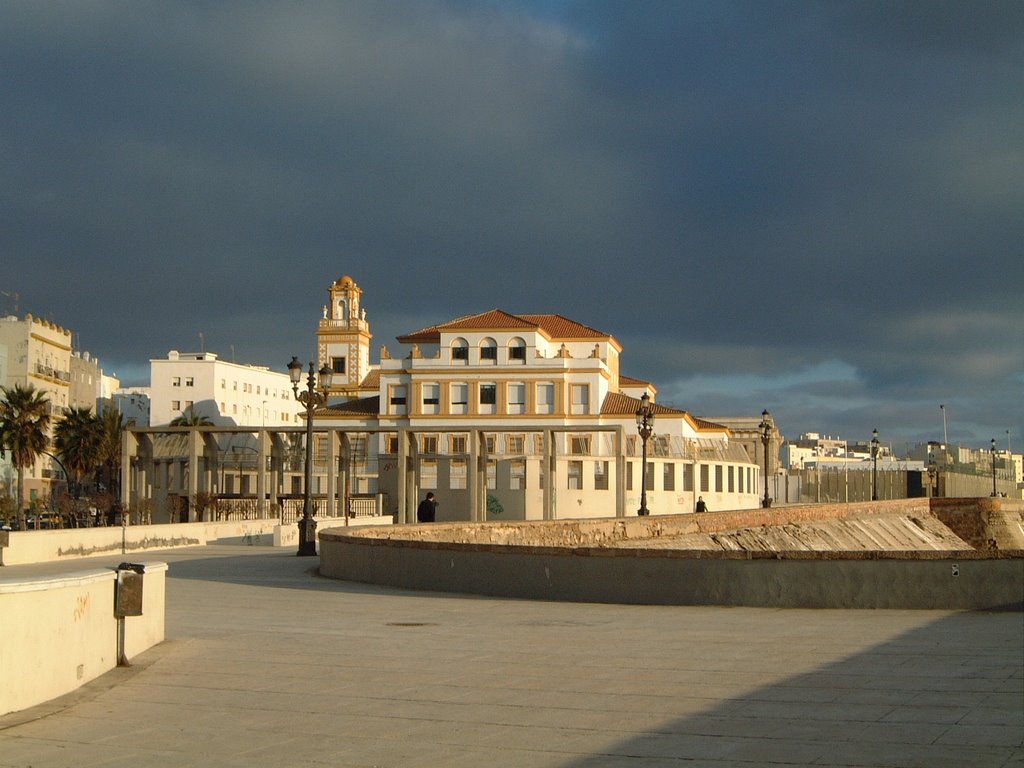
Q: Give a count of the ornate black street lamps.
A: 5